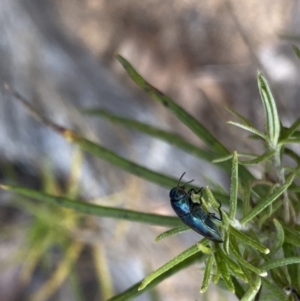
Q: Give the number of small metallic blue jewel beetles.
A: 1